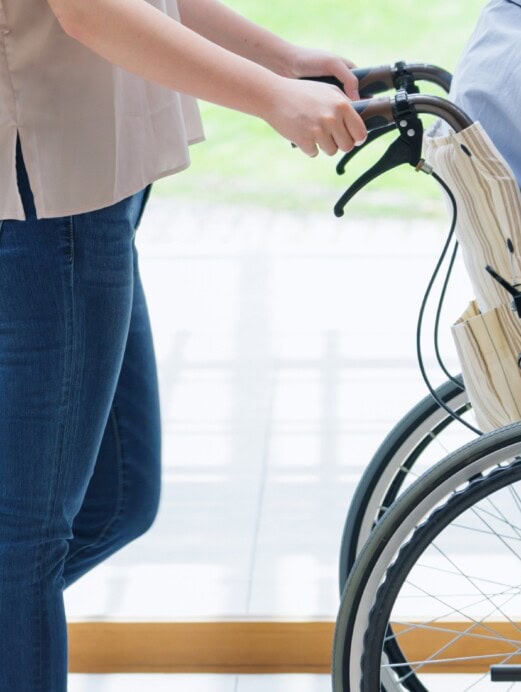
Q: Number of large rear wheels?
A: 2